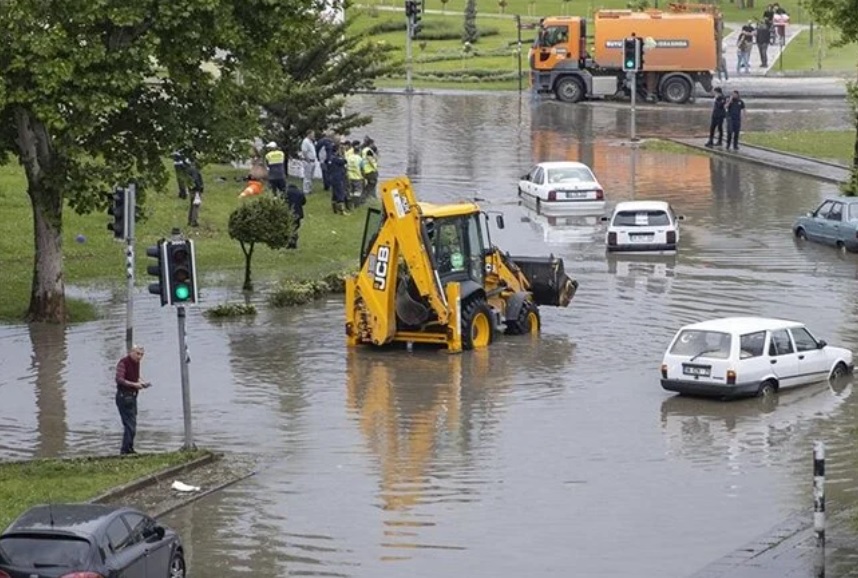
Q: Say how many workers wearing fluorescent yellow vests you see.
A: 4